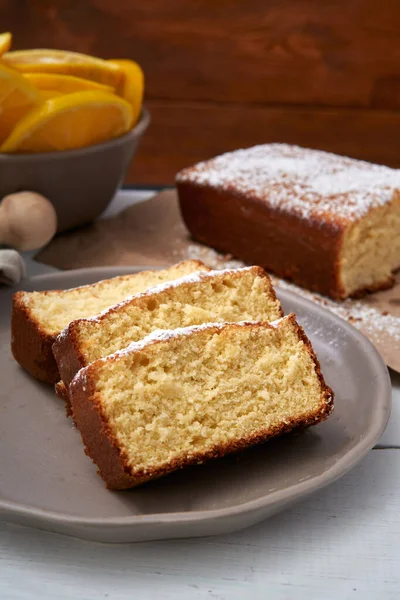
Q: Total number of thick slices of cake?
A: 3